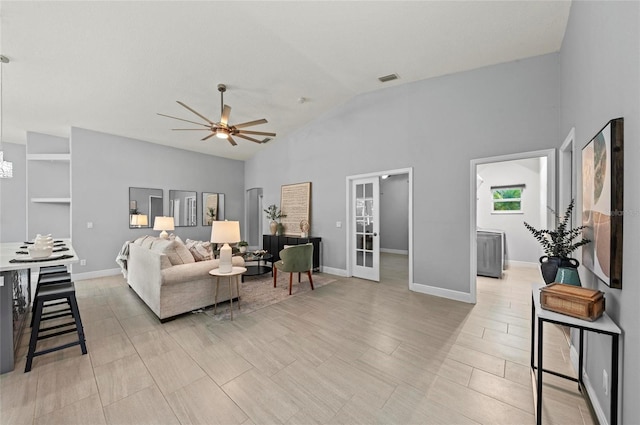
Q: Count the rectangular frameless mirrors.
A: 3